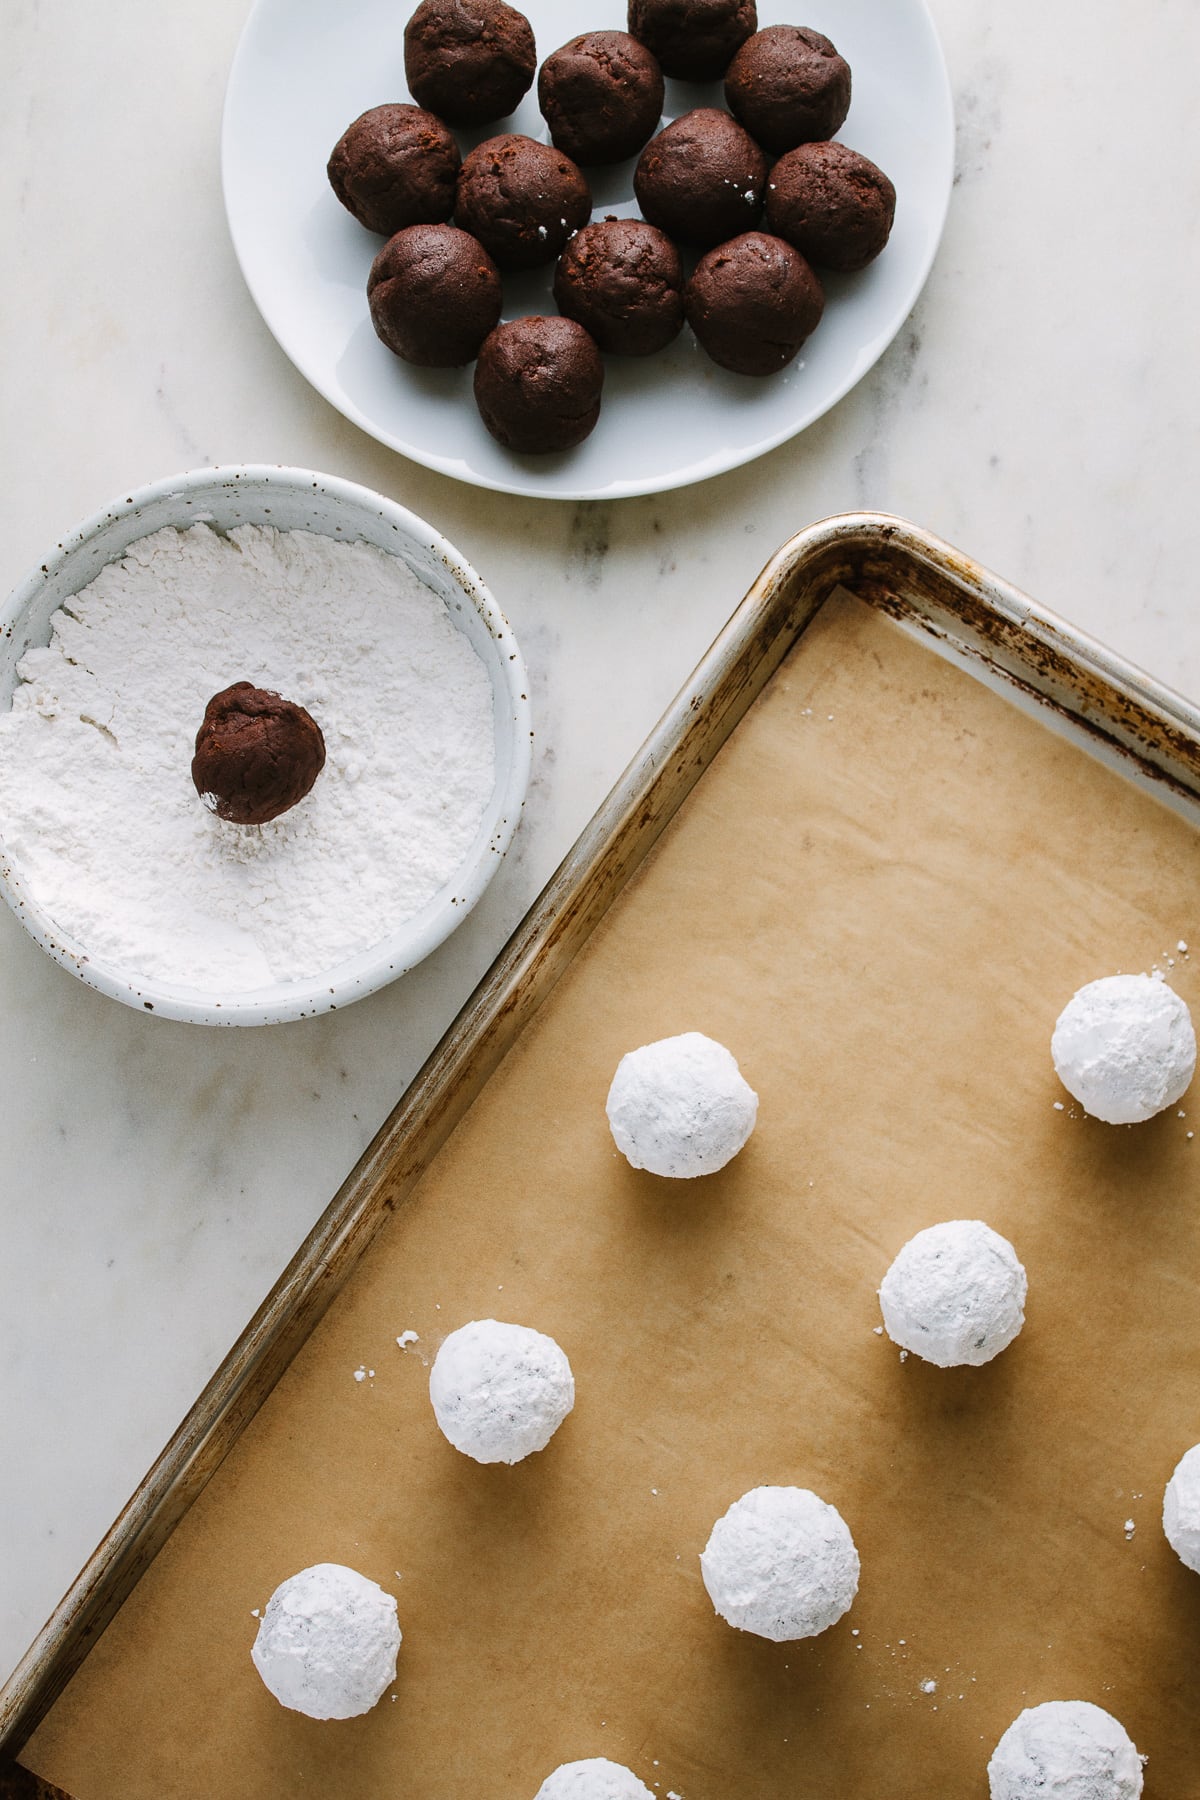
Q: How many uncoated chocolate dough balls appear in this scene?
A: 13